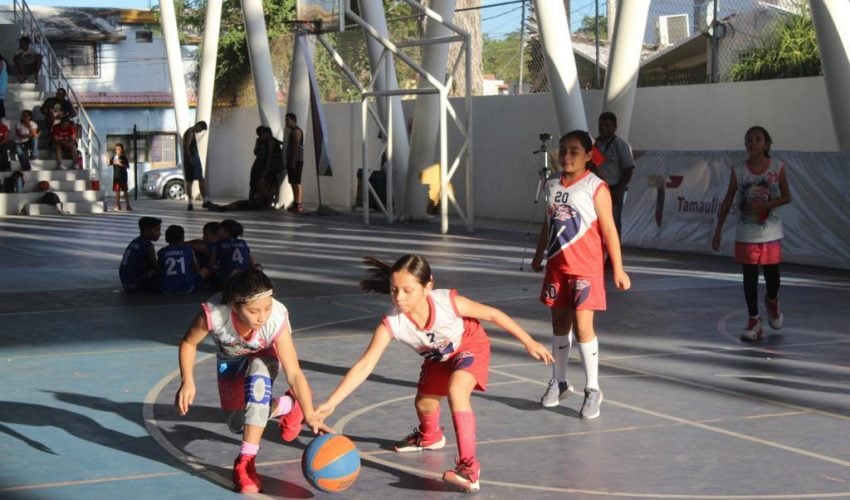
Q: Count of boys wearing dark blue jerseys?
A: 4